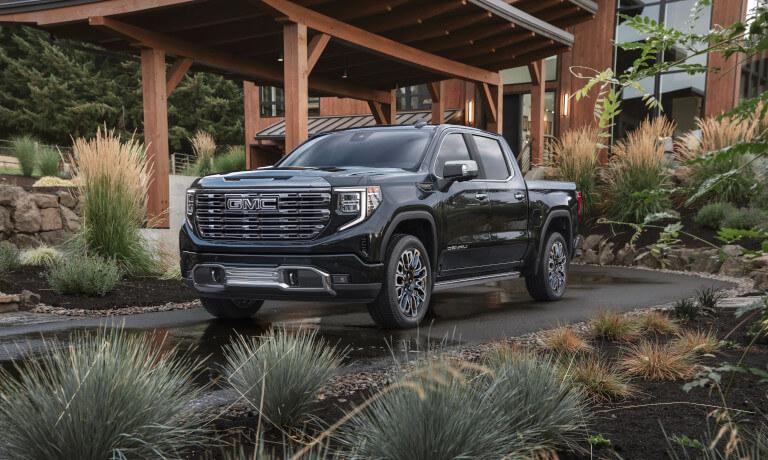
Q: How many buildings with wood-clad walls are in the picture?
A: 1